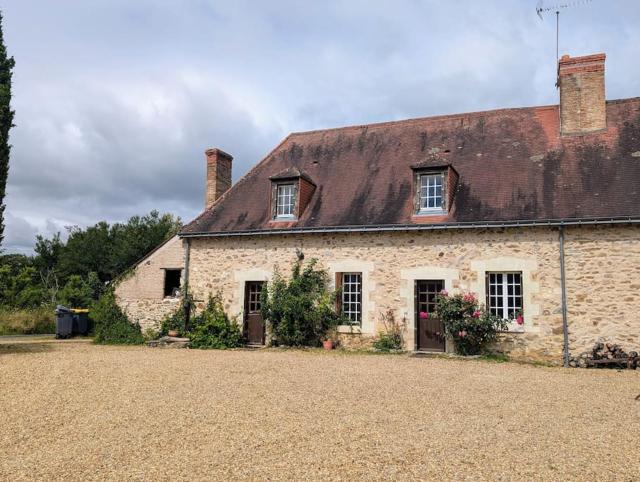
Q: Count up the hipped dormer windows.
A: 2